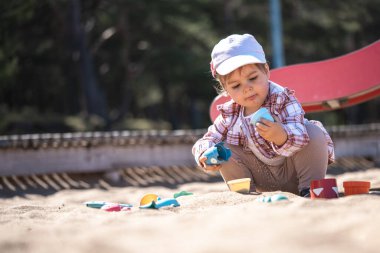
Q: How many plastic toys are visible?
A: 11